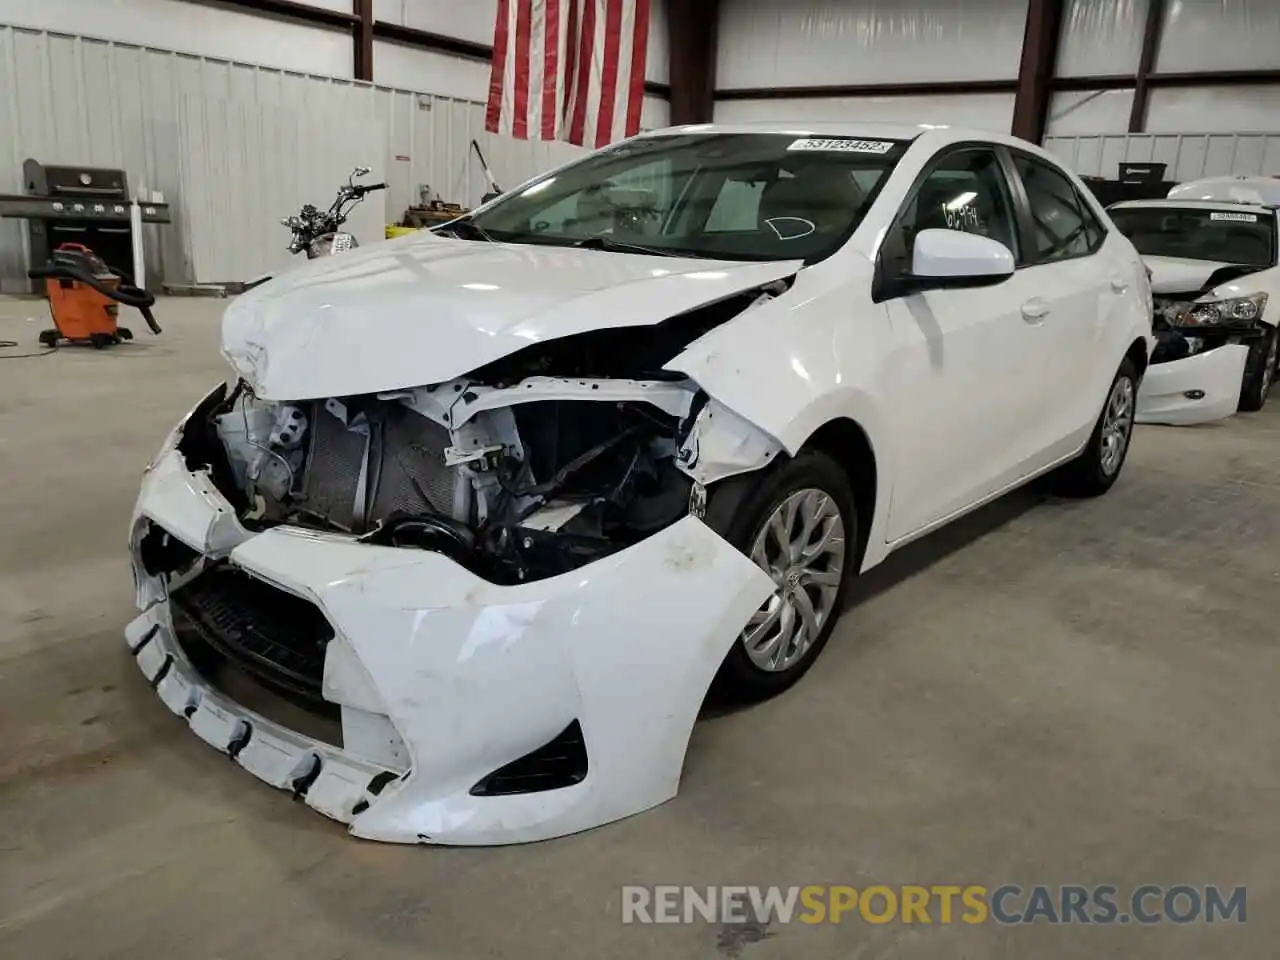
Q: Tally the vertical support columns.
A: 4